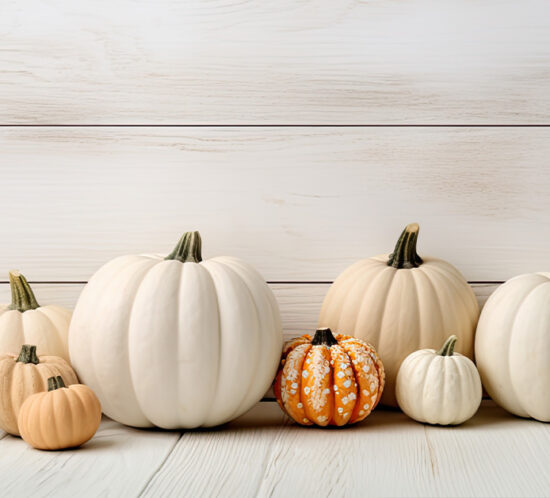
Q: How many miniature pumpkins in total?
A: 4